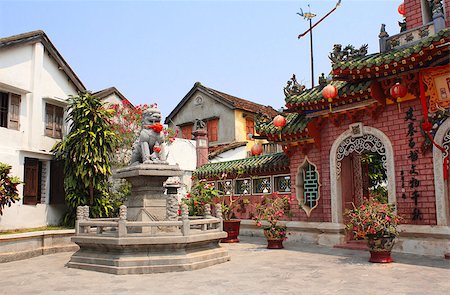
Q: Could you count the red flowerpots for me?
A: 3